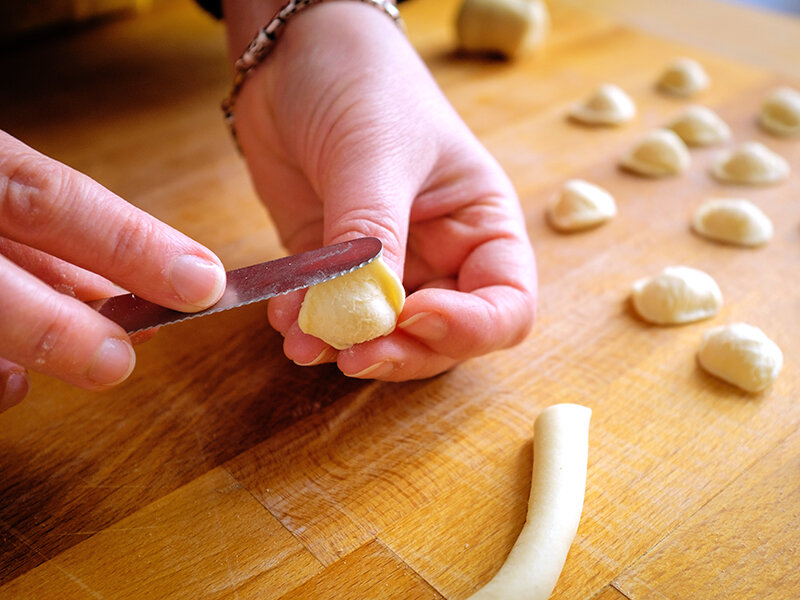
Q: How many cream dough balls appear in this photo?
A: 12